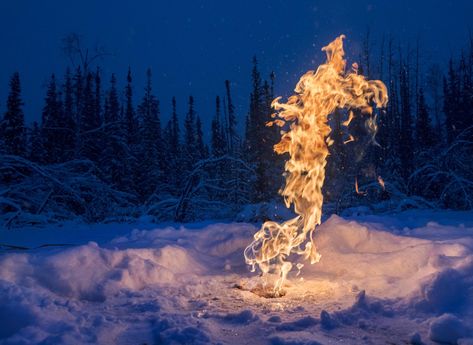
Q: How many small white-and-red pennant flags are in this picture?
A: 0